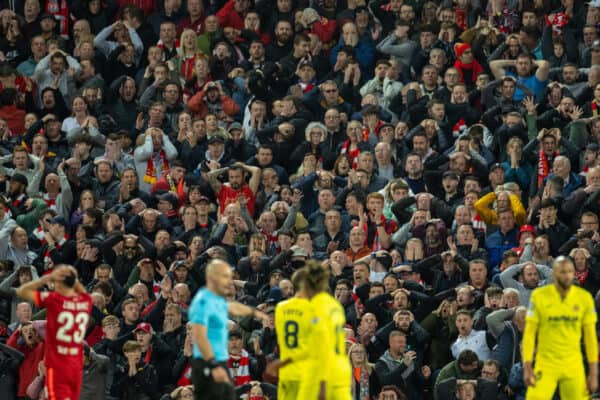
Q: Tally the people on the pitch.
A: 5